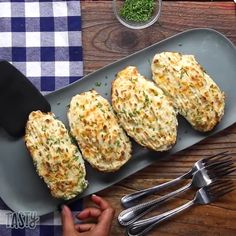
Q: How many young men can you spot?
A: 0